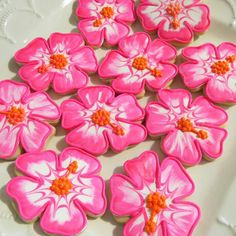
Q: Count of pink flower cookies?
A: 10